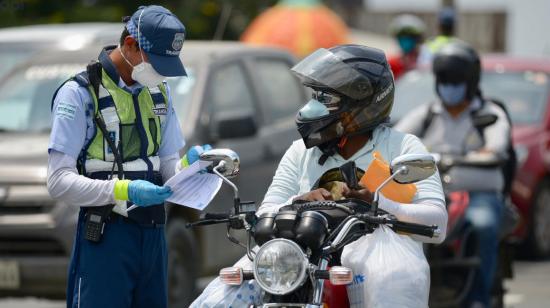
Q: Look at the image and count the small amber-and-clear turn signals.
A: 2